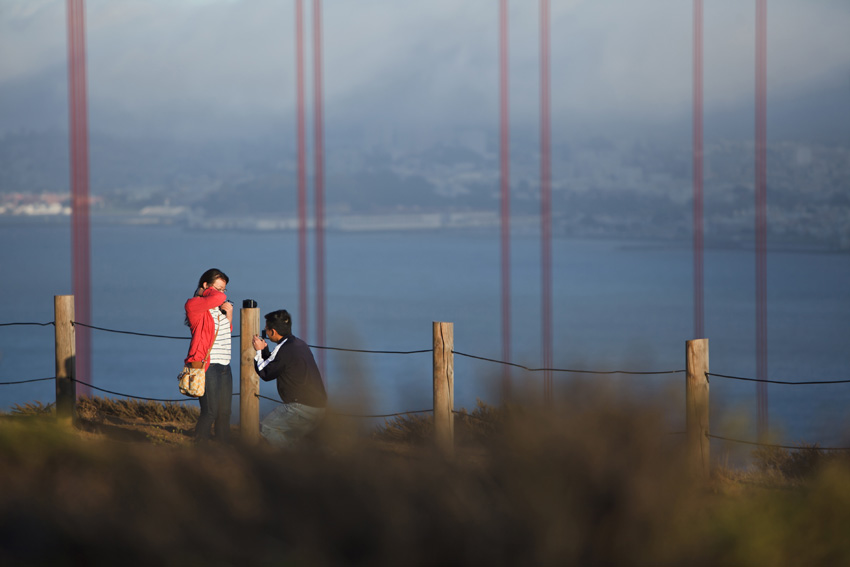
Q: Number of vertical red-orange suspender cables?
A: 7